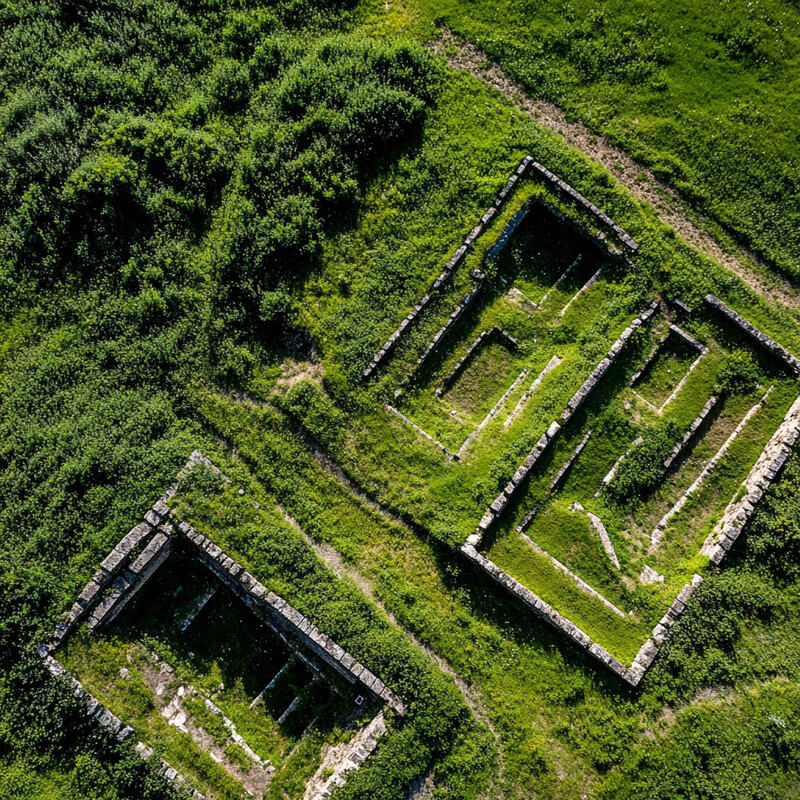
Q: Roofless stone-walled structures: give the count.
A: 3